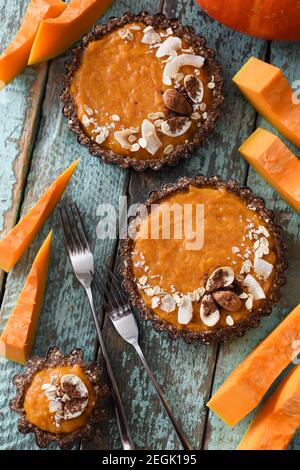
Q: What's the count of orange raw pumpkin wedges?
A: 8